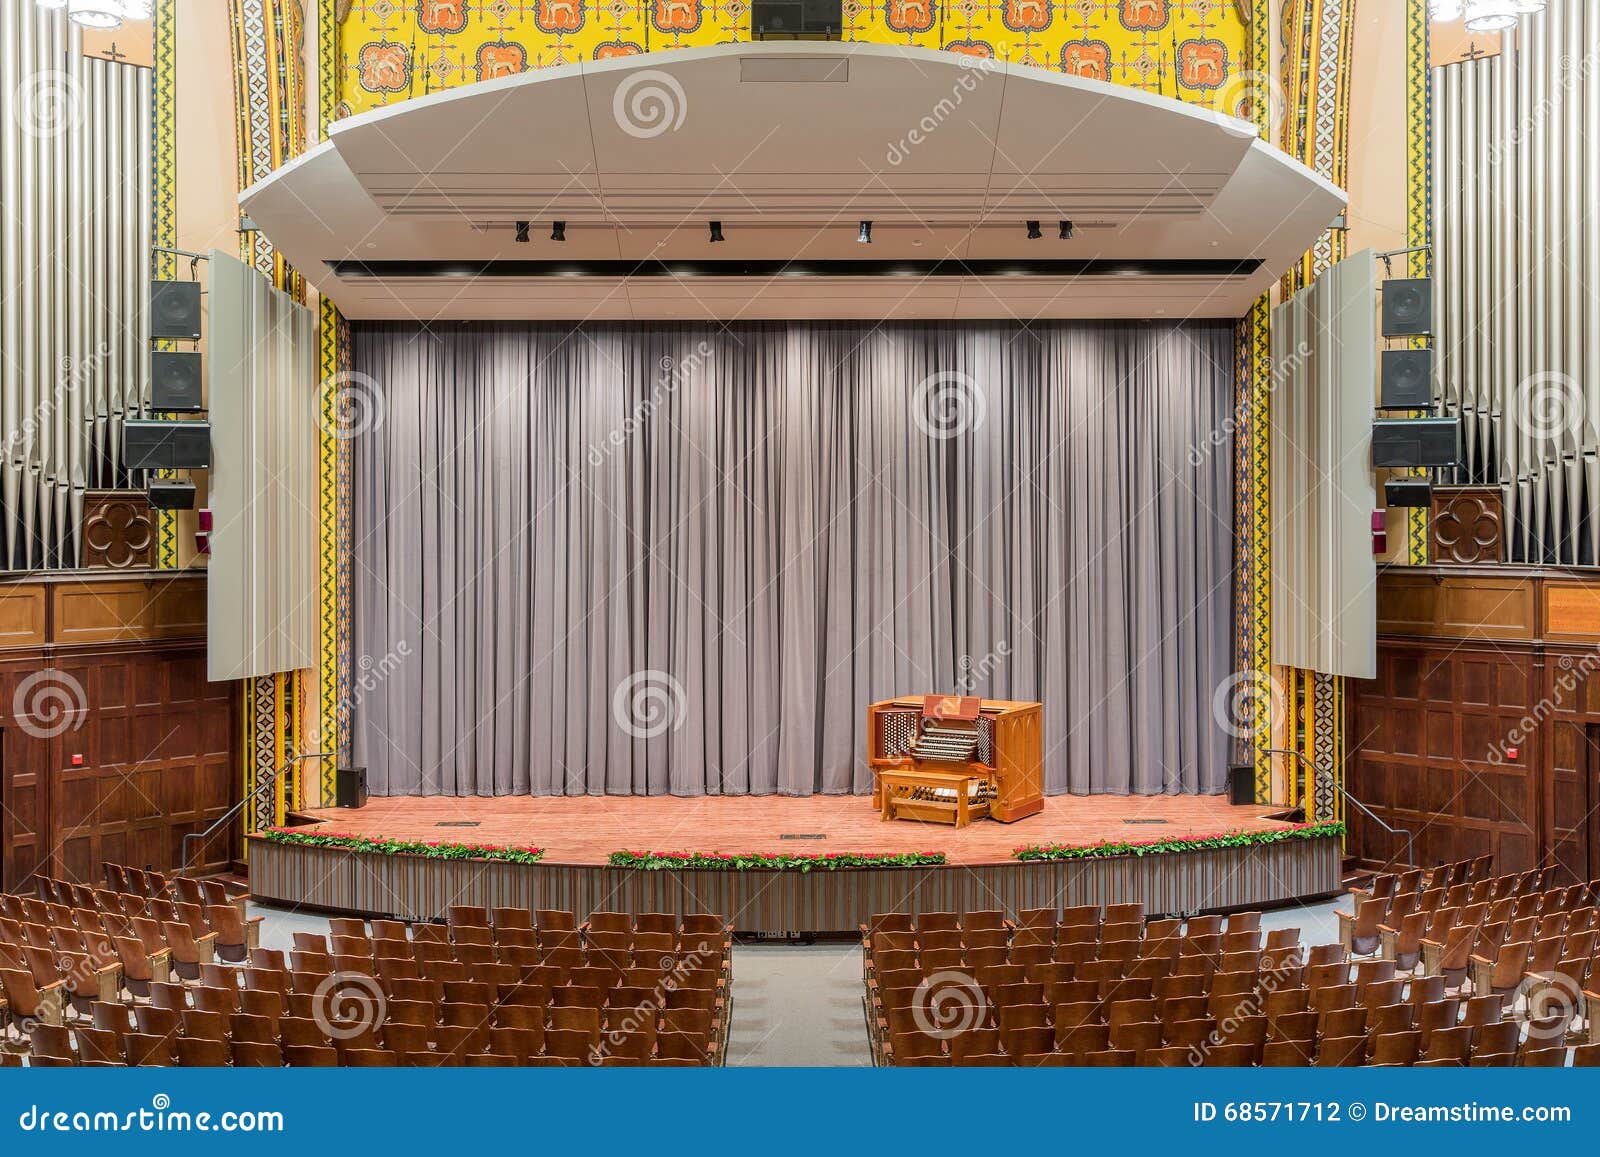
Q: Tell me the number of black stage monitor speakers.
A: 2